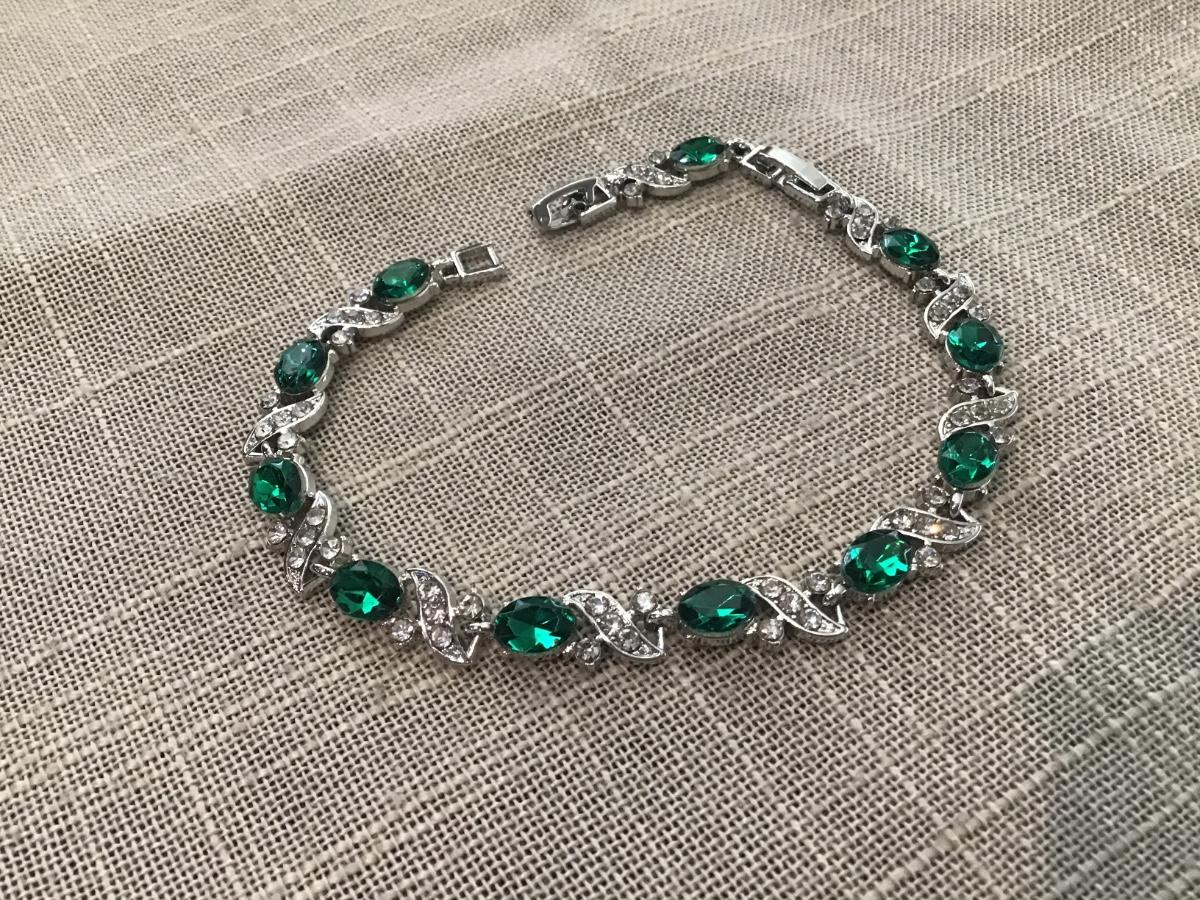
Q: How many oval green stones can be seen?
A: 11